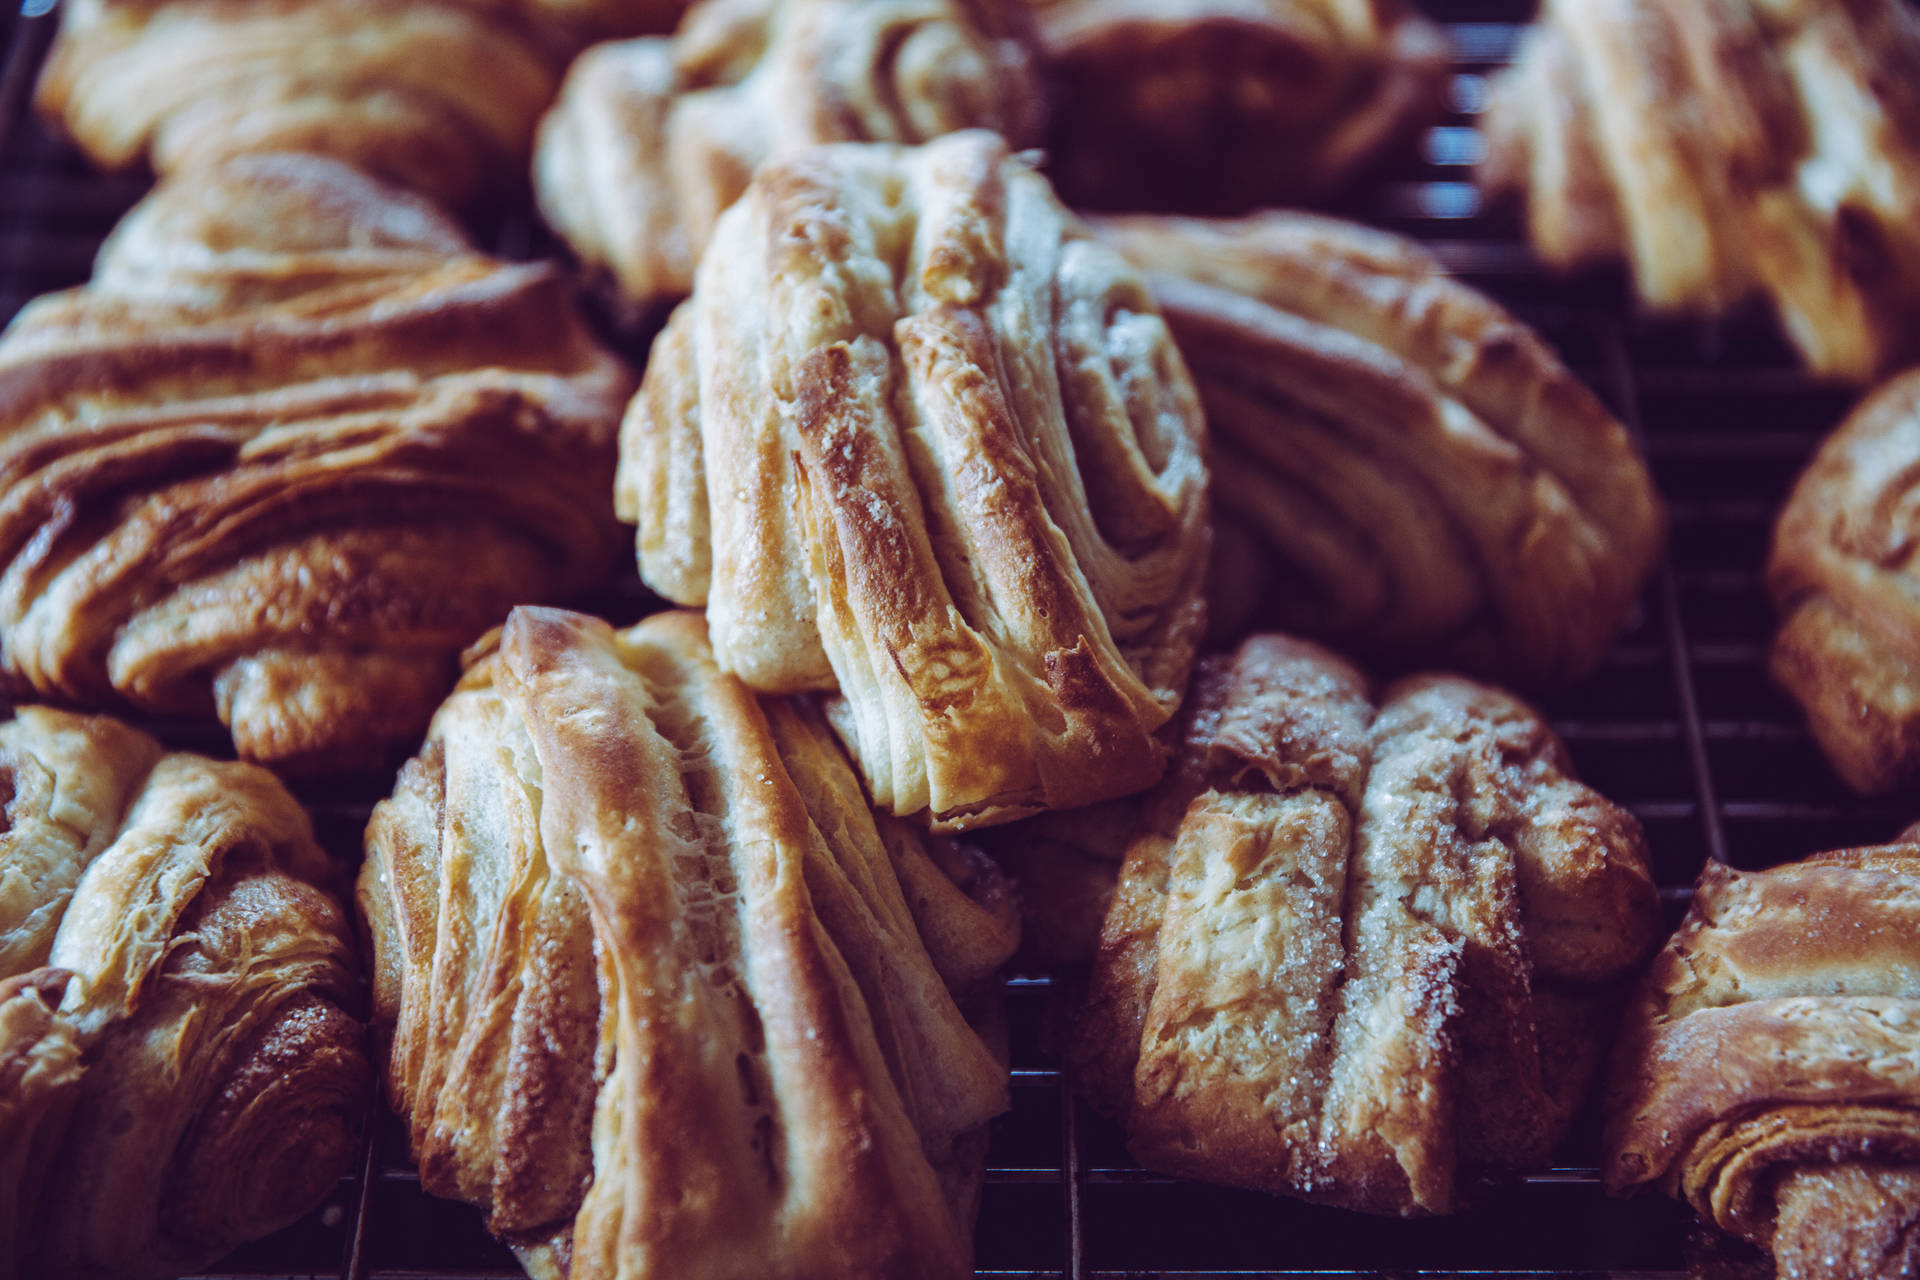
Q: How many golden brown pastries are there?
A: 12